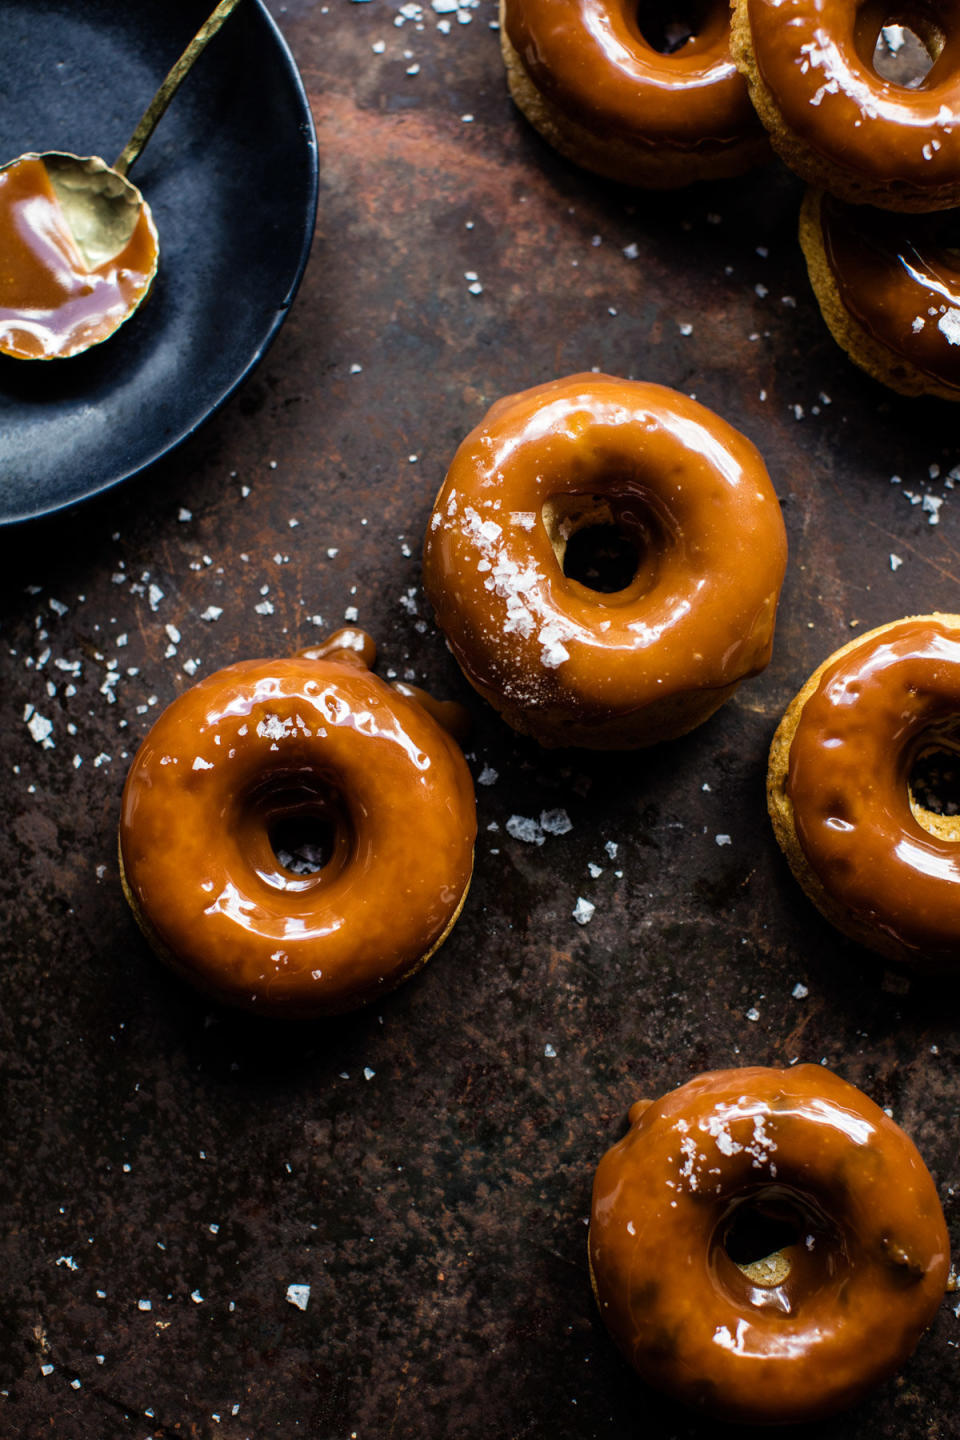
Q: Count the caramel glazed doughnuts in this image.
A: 7